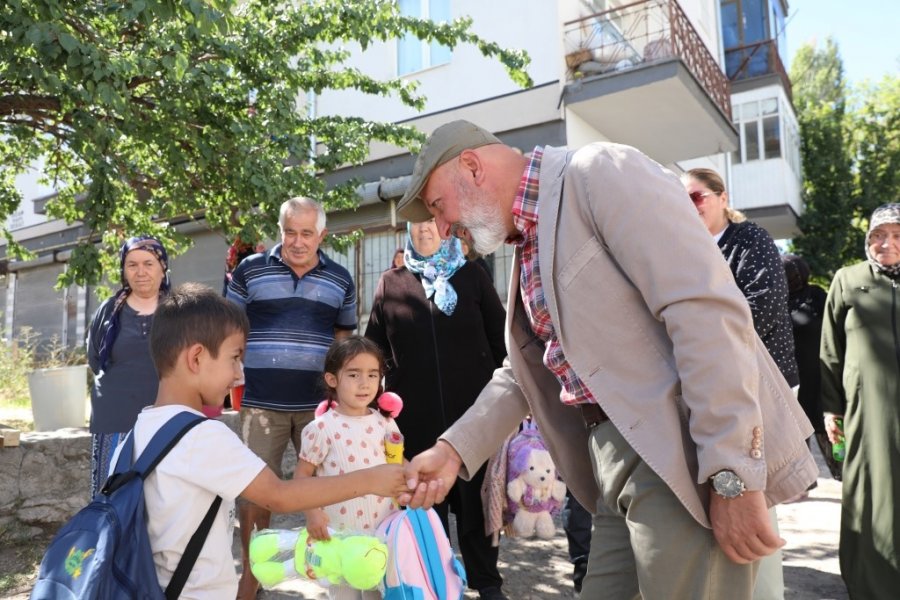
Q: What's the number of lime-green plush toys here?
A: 1